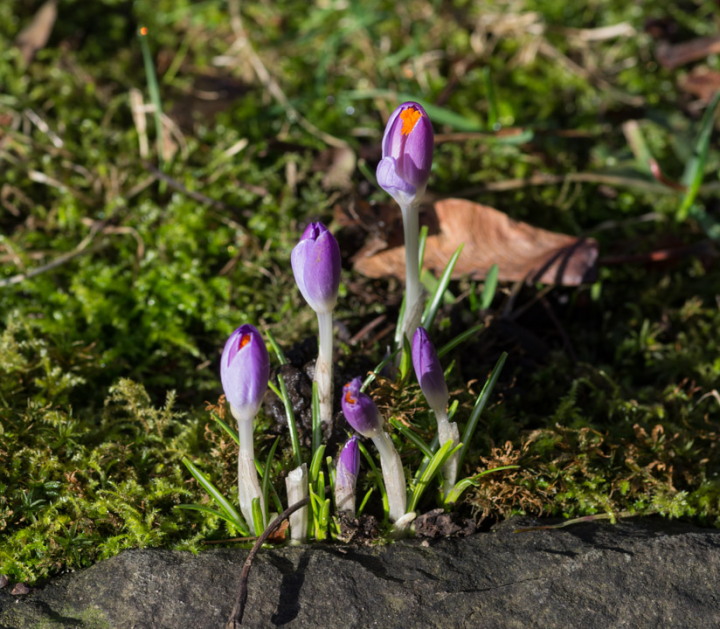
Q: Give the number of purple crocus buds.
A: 6